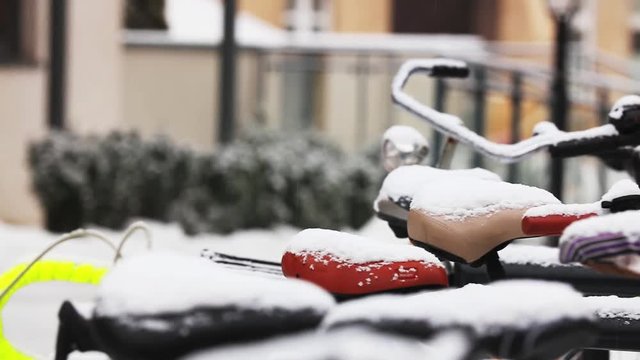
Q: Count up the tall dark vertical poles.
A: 3